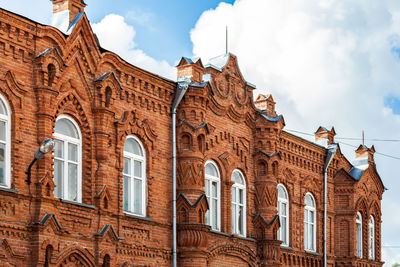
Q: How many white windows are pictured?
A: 9